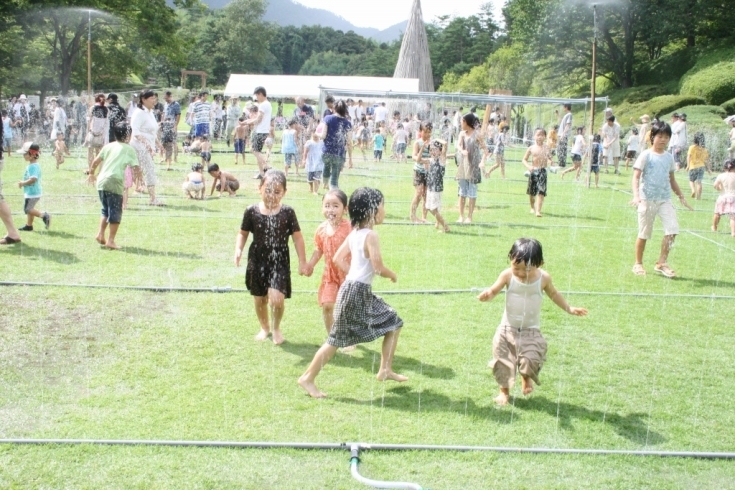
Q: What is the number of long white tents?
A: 1